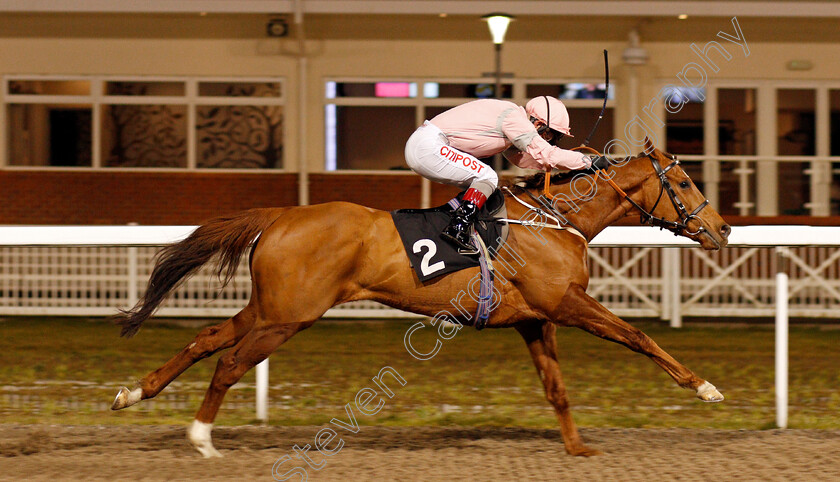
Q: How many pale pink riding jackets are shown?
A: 1